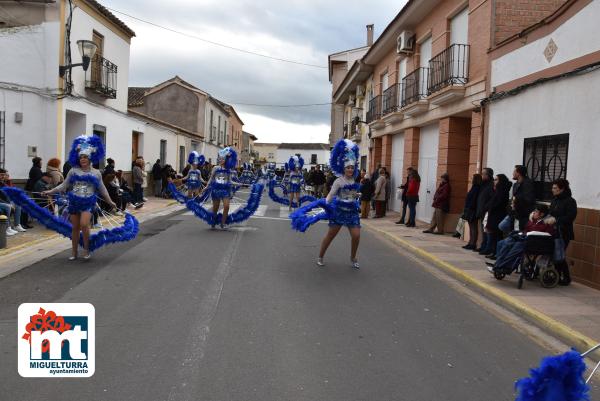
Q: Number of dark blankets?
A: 1